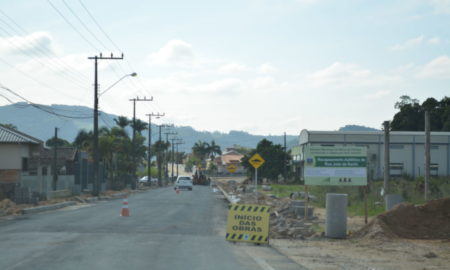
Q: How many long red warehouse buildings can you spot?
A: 0